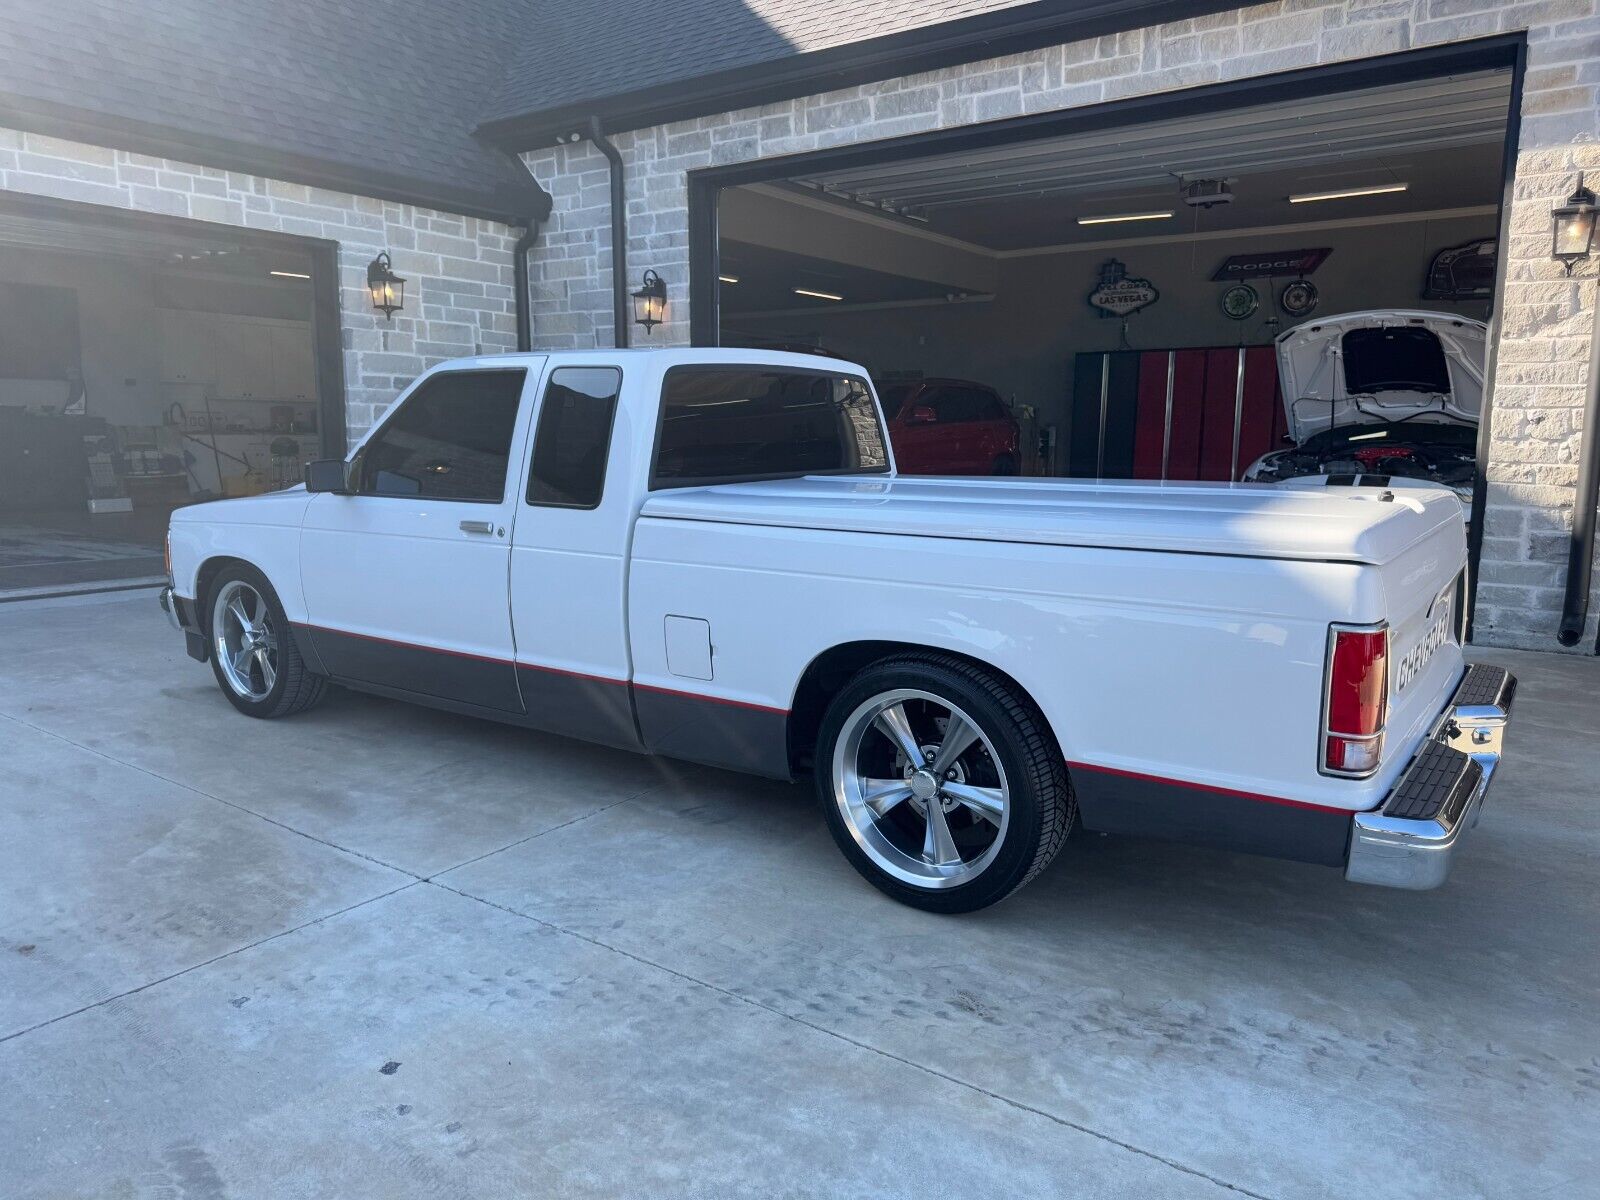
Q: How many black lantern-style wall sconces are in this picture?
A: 3